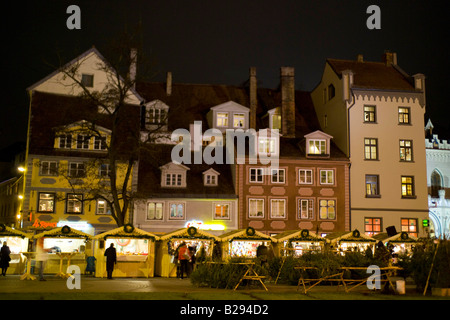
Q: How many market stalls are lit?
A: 8